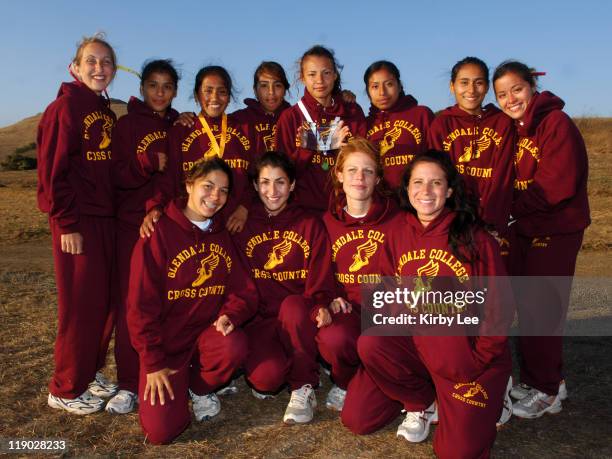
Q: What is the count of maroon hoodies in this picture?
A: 12